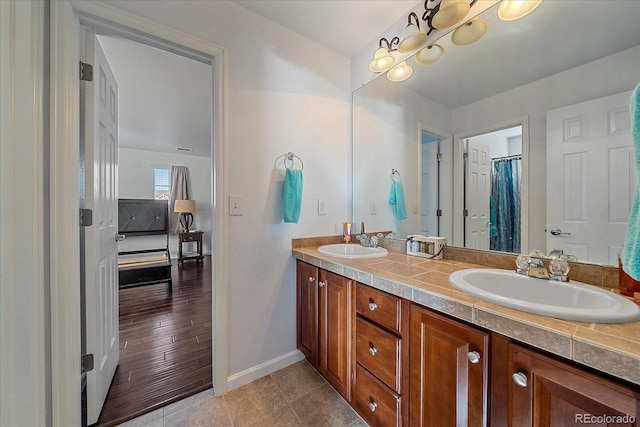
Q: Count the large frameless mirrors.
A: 1